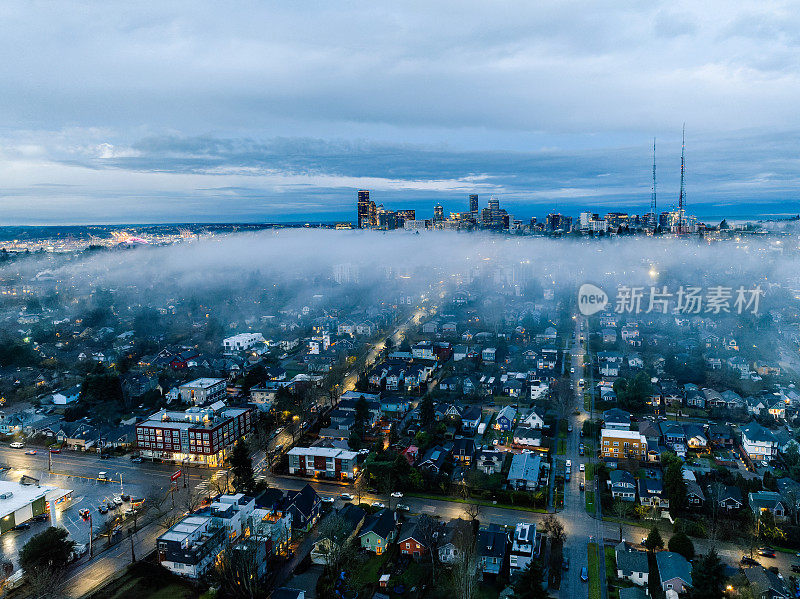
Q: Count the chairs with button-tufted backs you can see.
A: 0